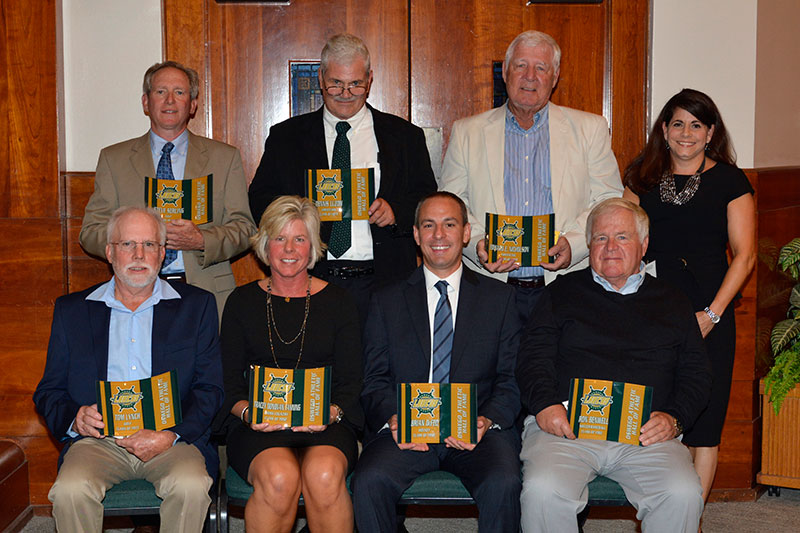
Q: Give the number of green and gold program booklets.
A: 7